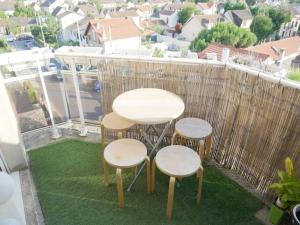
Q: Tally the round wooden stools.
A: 4